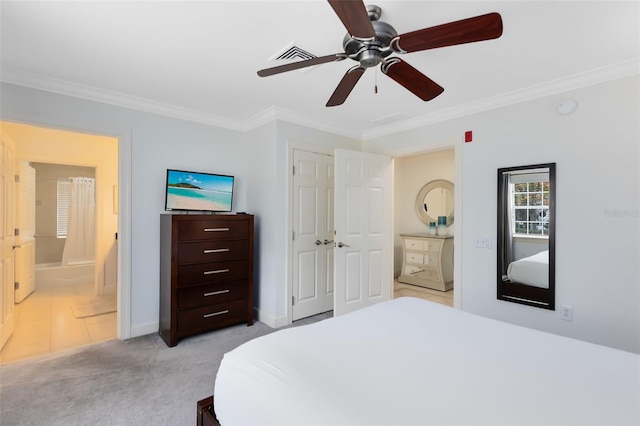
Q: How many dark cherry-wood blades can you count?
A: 5